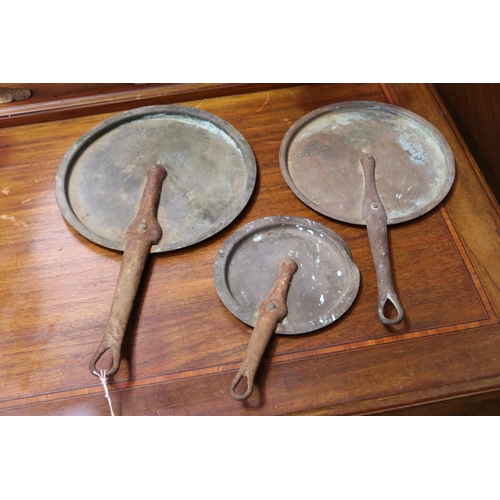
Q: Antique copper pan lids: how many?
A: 3